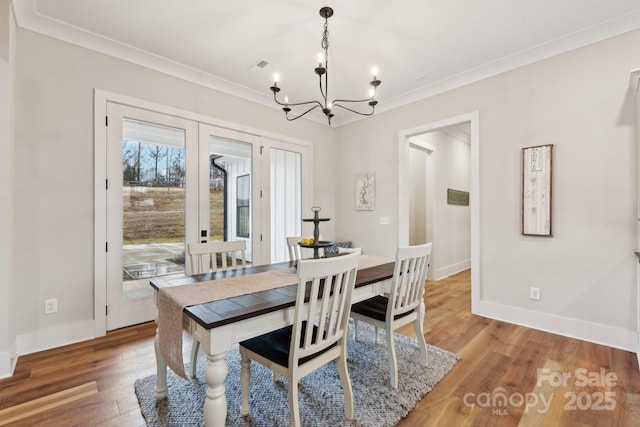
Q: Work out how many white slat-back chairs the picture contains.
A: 4